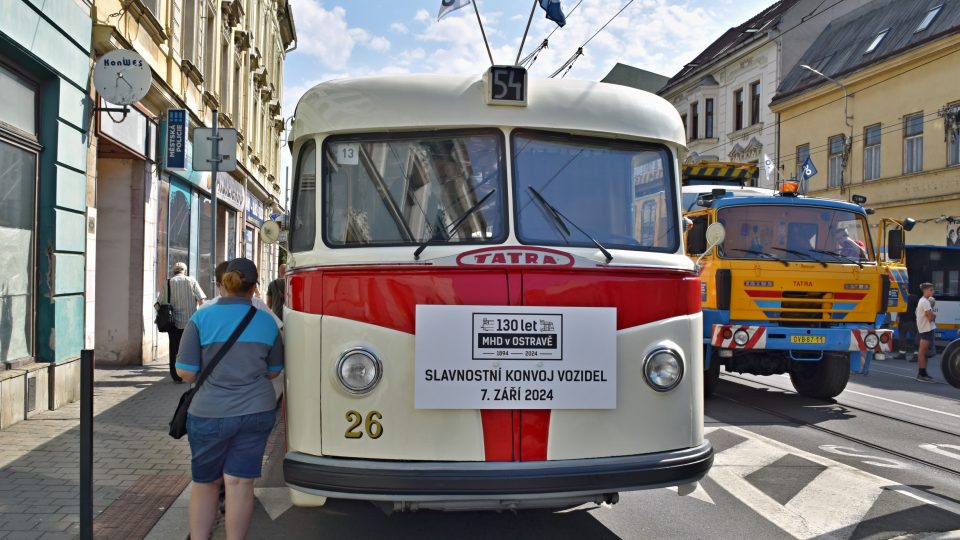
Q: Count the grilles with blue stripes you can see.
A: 1